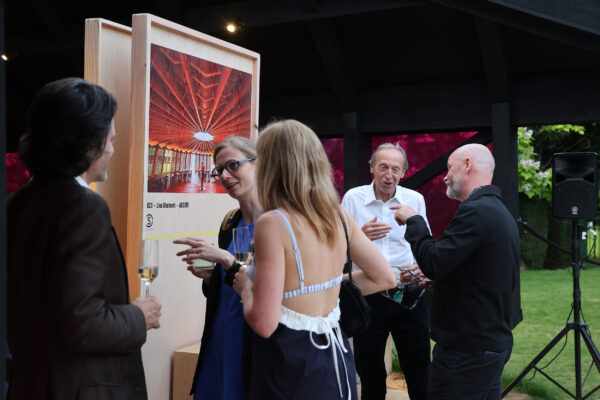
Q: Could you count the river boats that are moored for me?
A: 0